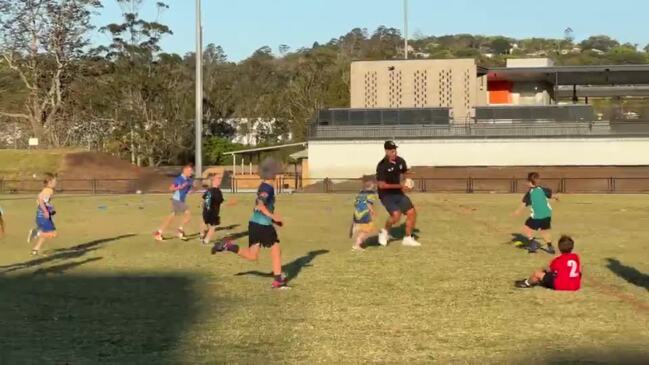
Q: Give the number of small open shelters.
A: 1